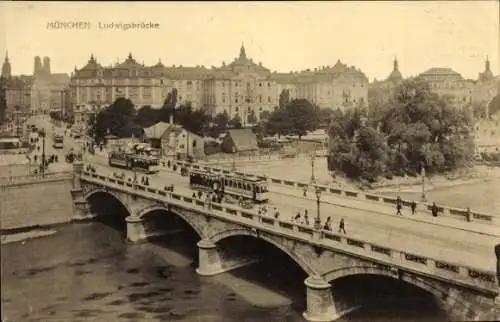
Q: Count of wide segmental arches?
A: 4